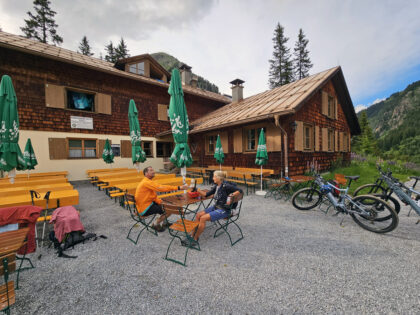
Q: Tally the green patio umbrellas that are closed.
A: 7